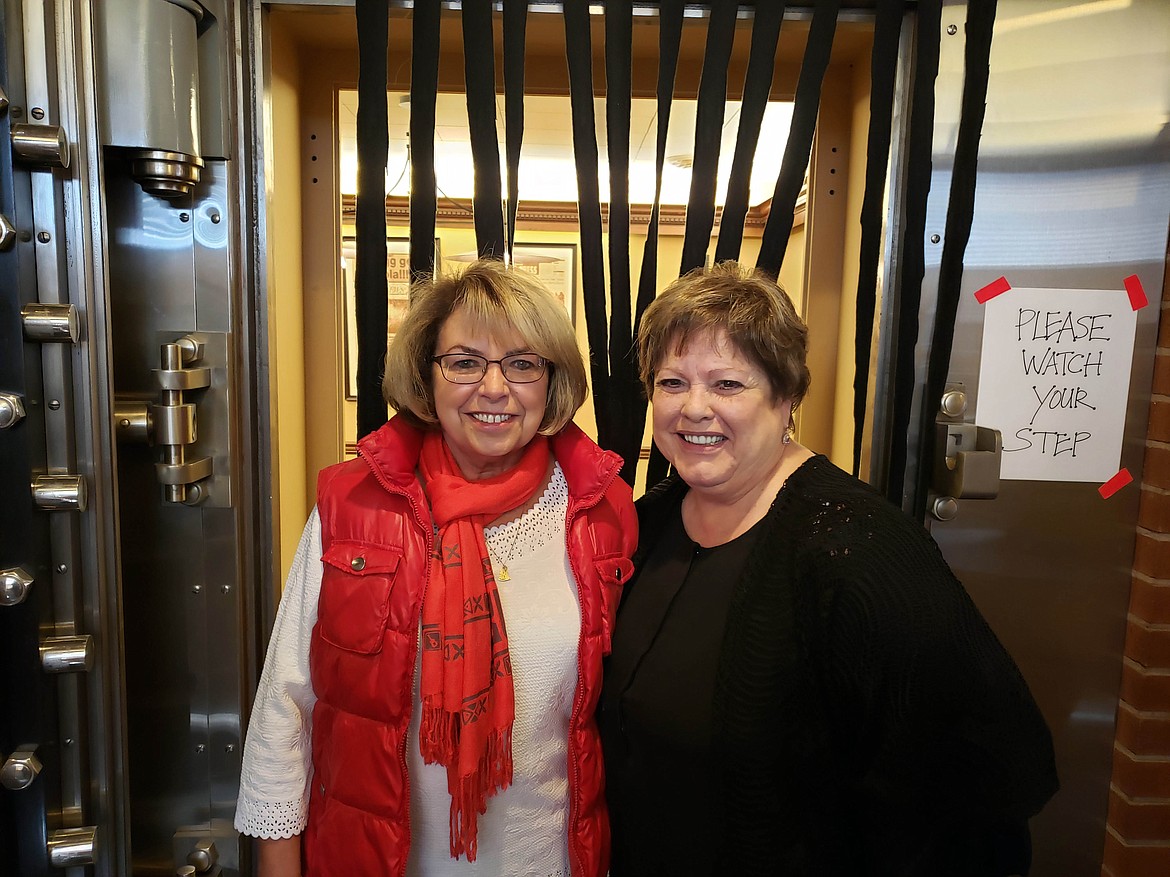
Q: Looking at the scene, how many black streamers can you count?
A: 13